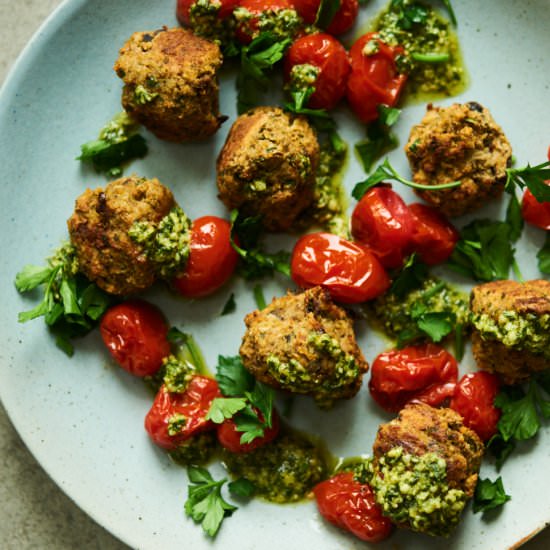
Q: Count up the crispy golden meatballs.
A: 7